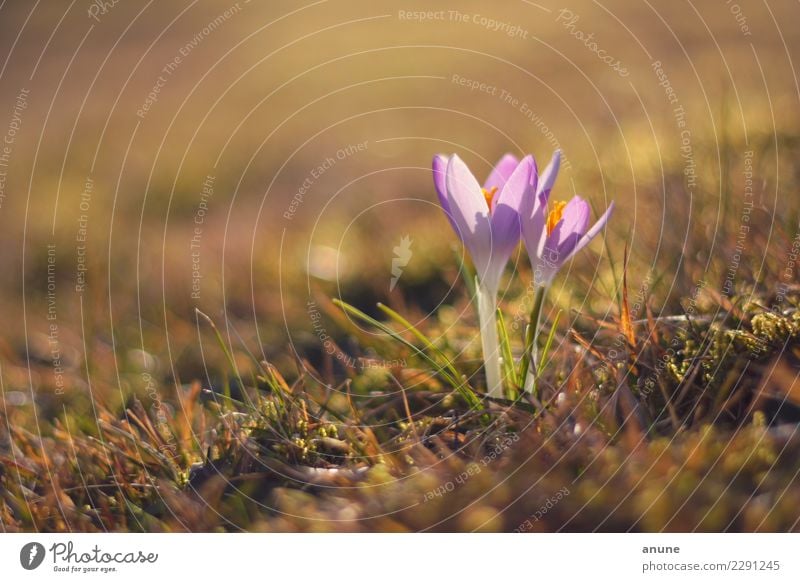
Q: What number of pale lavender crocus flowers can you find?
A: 2